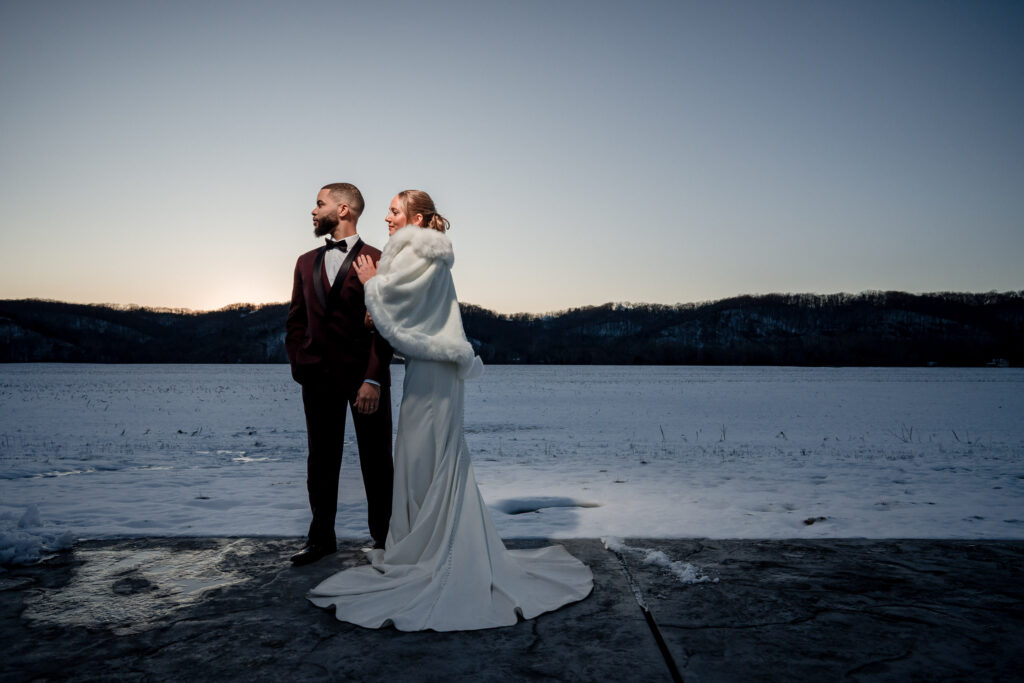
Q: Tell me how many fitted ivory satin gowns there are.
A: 1